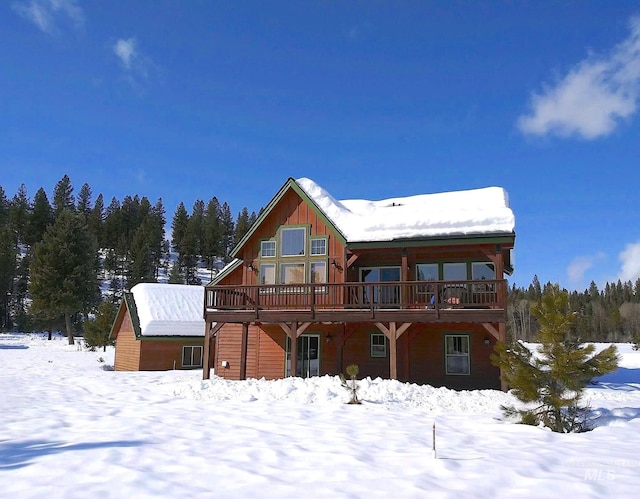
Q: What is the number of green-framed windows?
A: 12